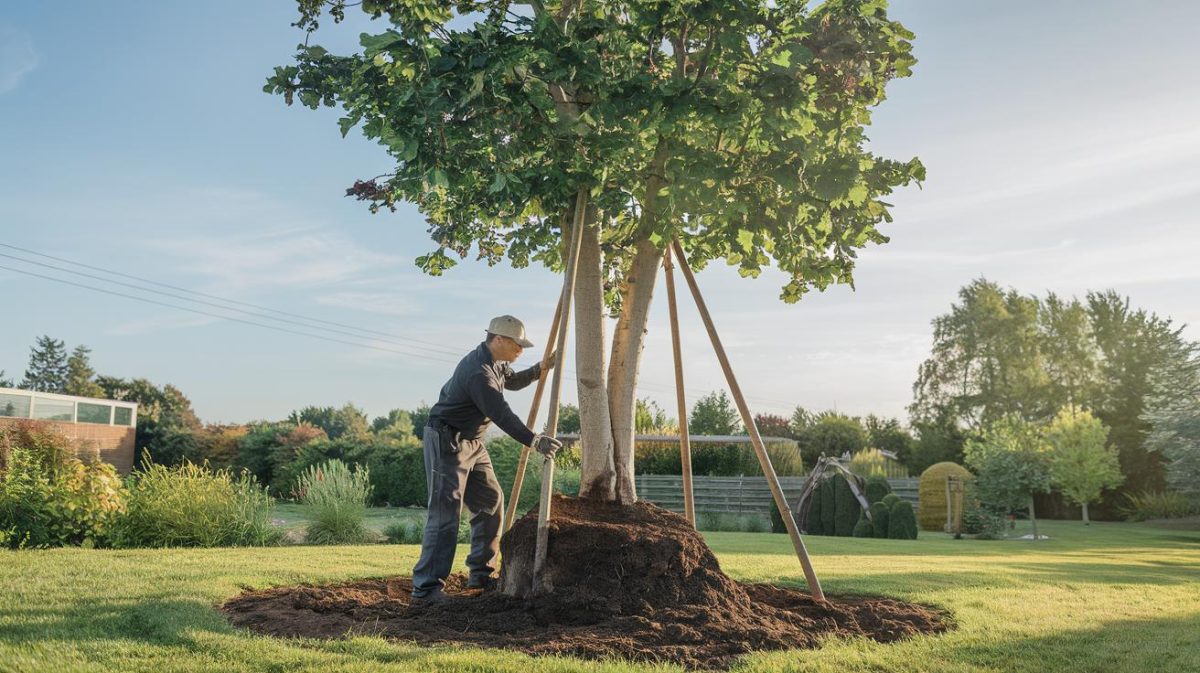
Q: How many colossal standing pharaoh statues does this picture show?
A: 0